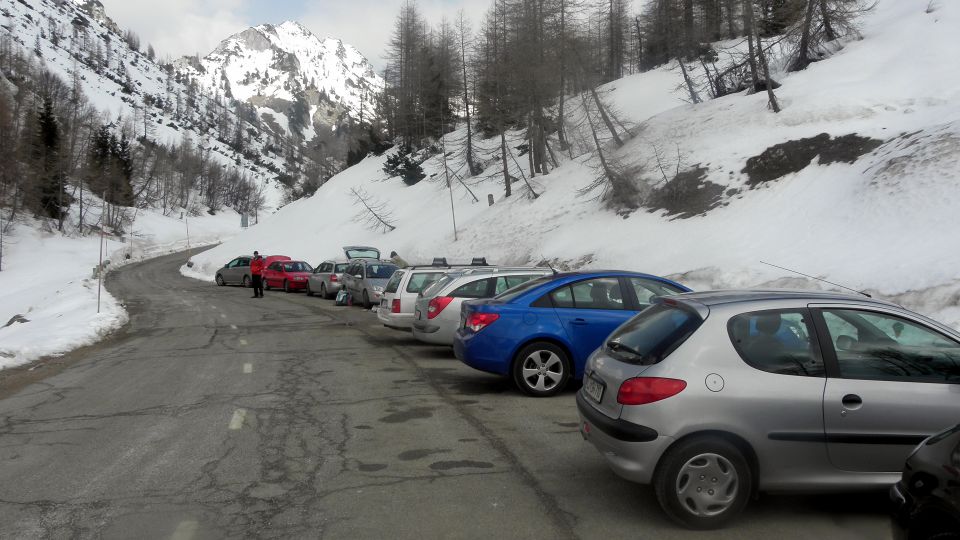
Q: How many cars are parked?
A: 9